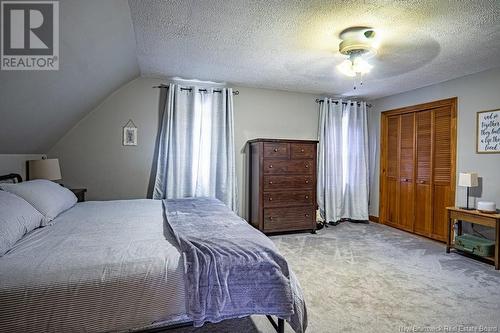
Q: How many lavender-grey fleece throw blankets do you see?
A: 1